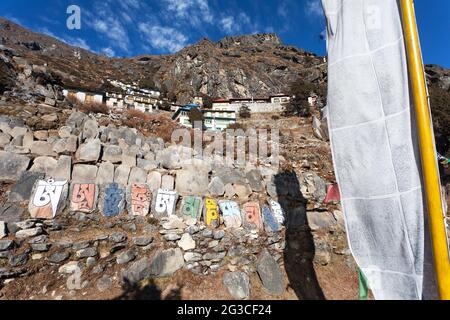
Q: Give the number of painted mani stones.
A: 11